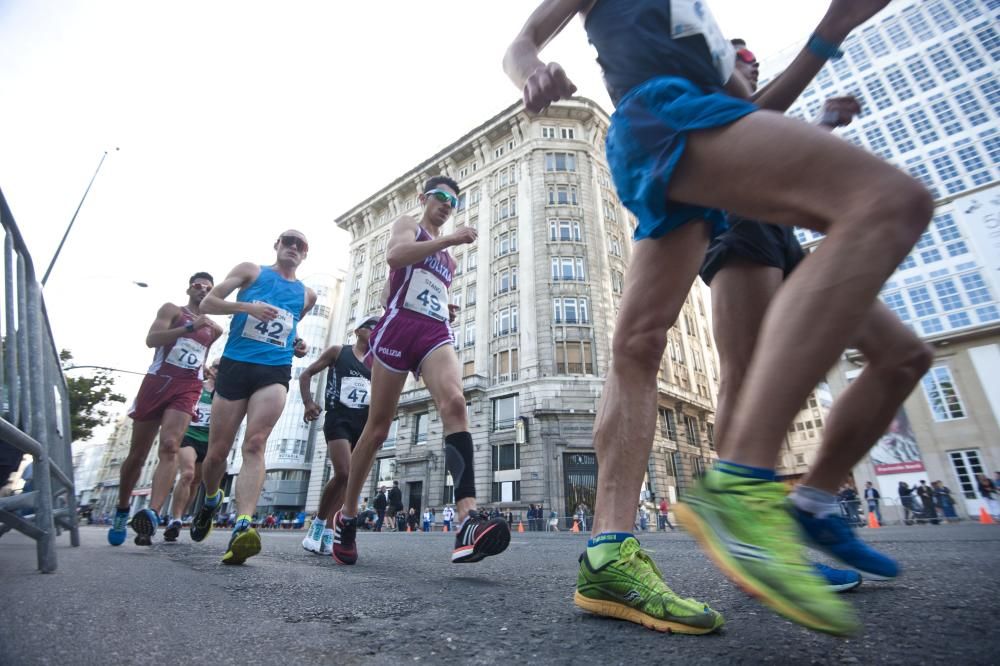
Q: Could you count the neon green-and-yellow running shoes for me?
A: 2